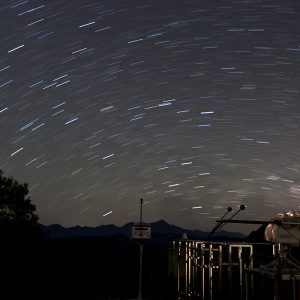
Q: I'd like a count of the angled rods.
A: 2